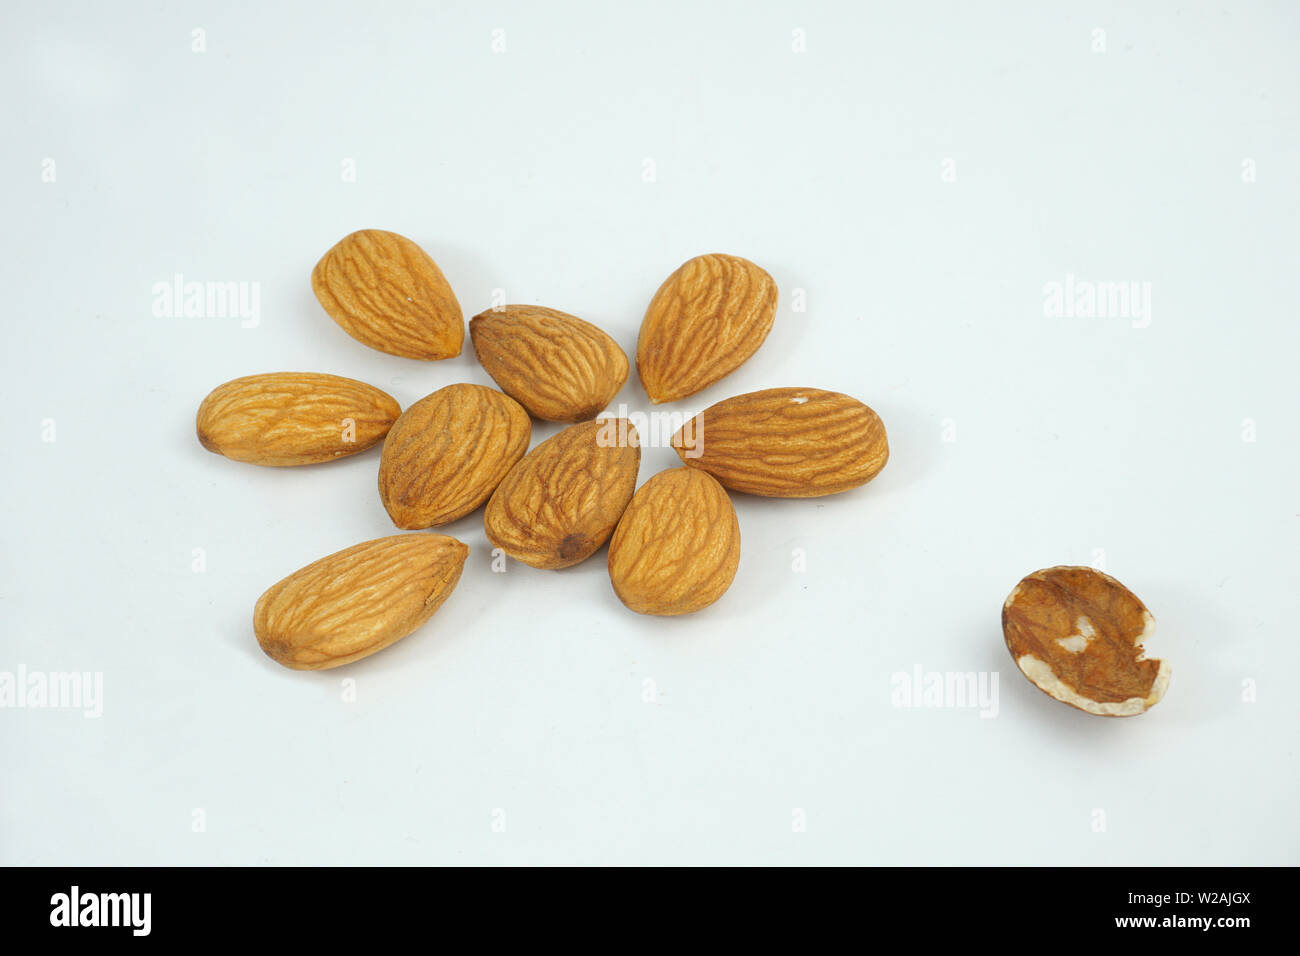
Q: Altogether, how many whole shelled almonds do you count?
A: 9